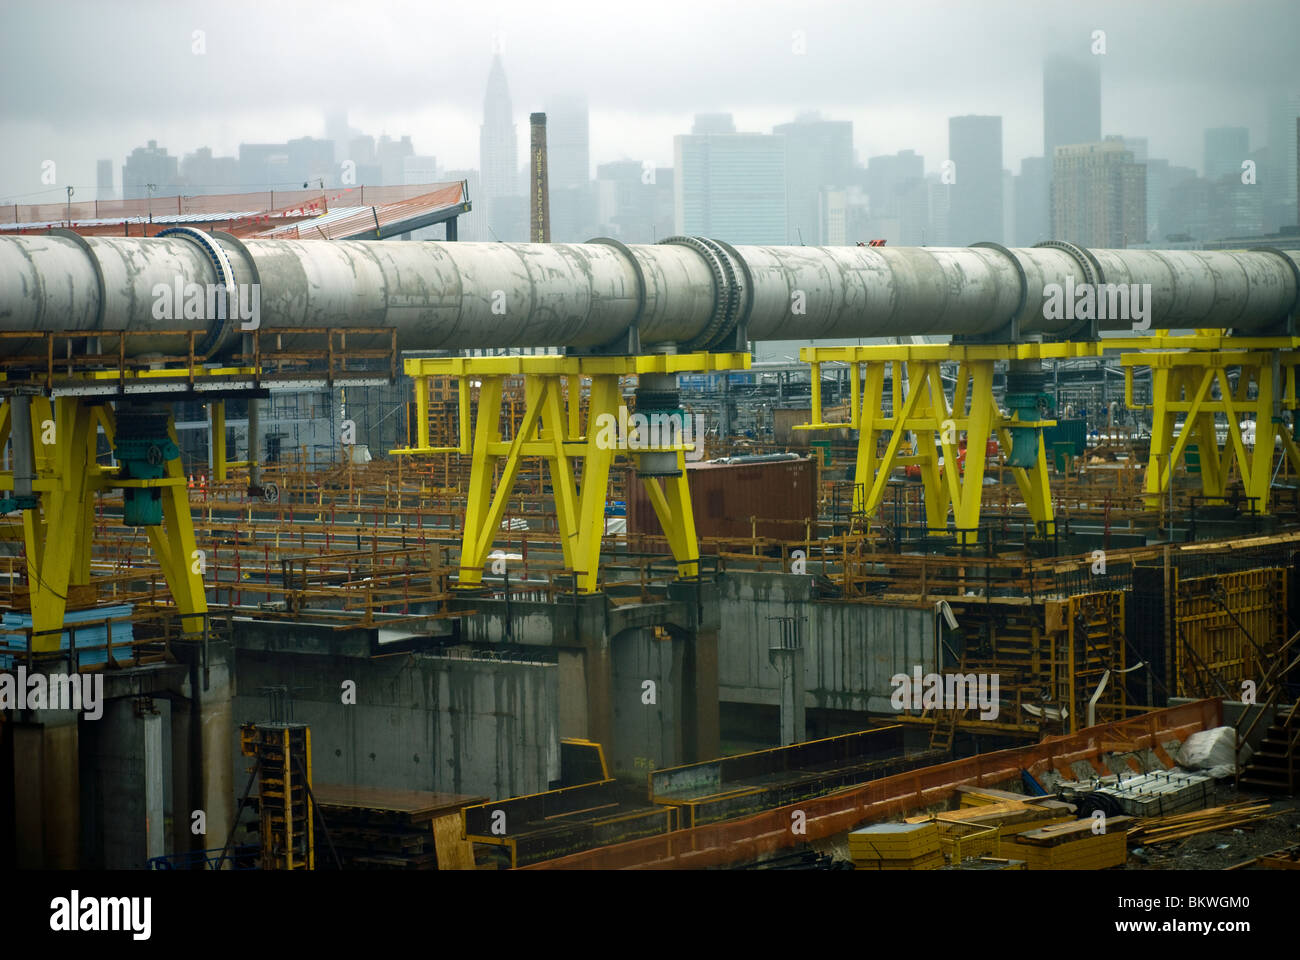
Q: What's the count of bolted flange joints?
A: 3